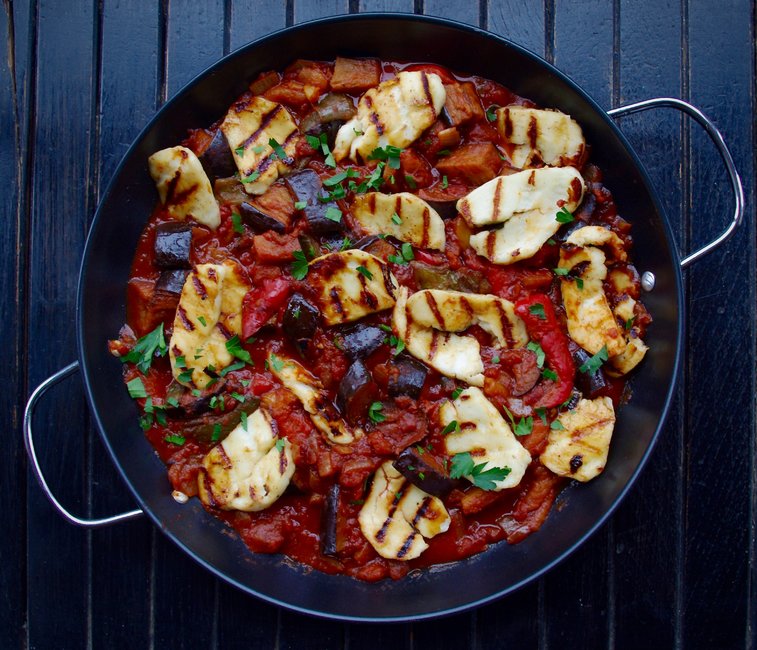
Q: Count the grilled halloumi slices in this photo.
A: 15